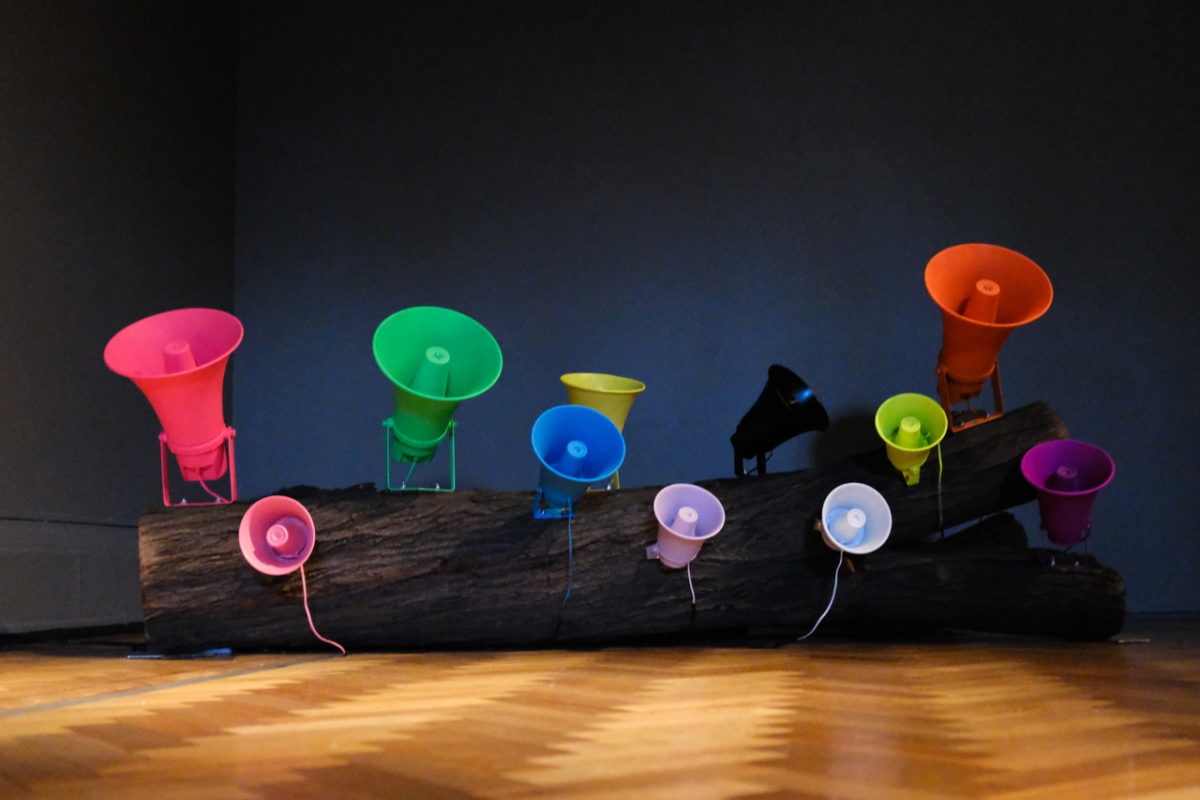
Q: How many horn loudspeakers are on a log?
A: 11